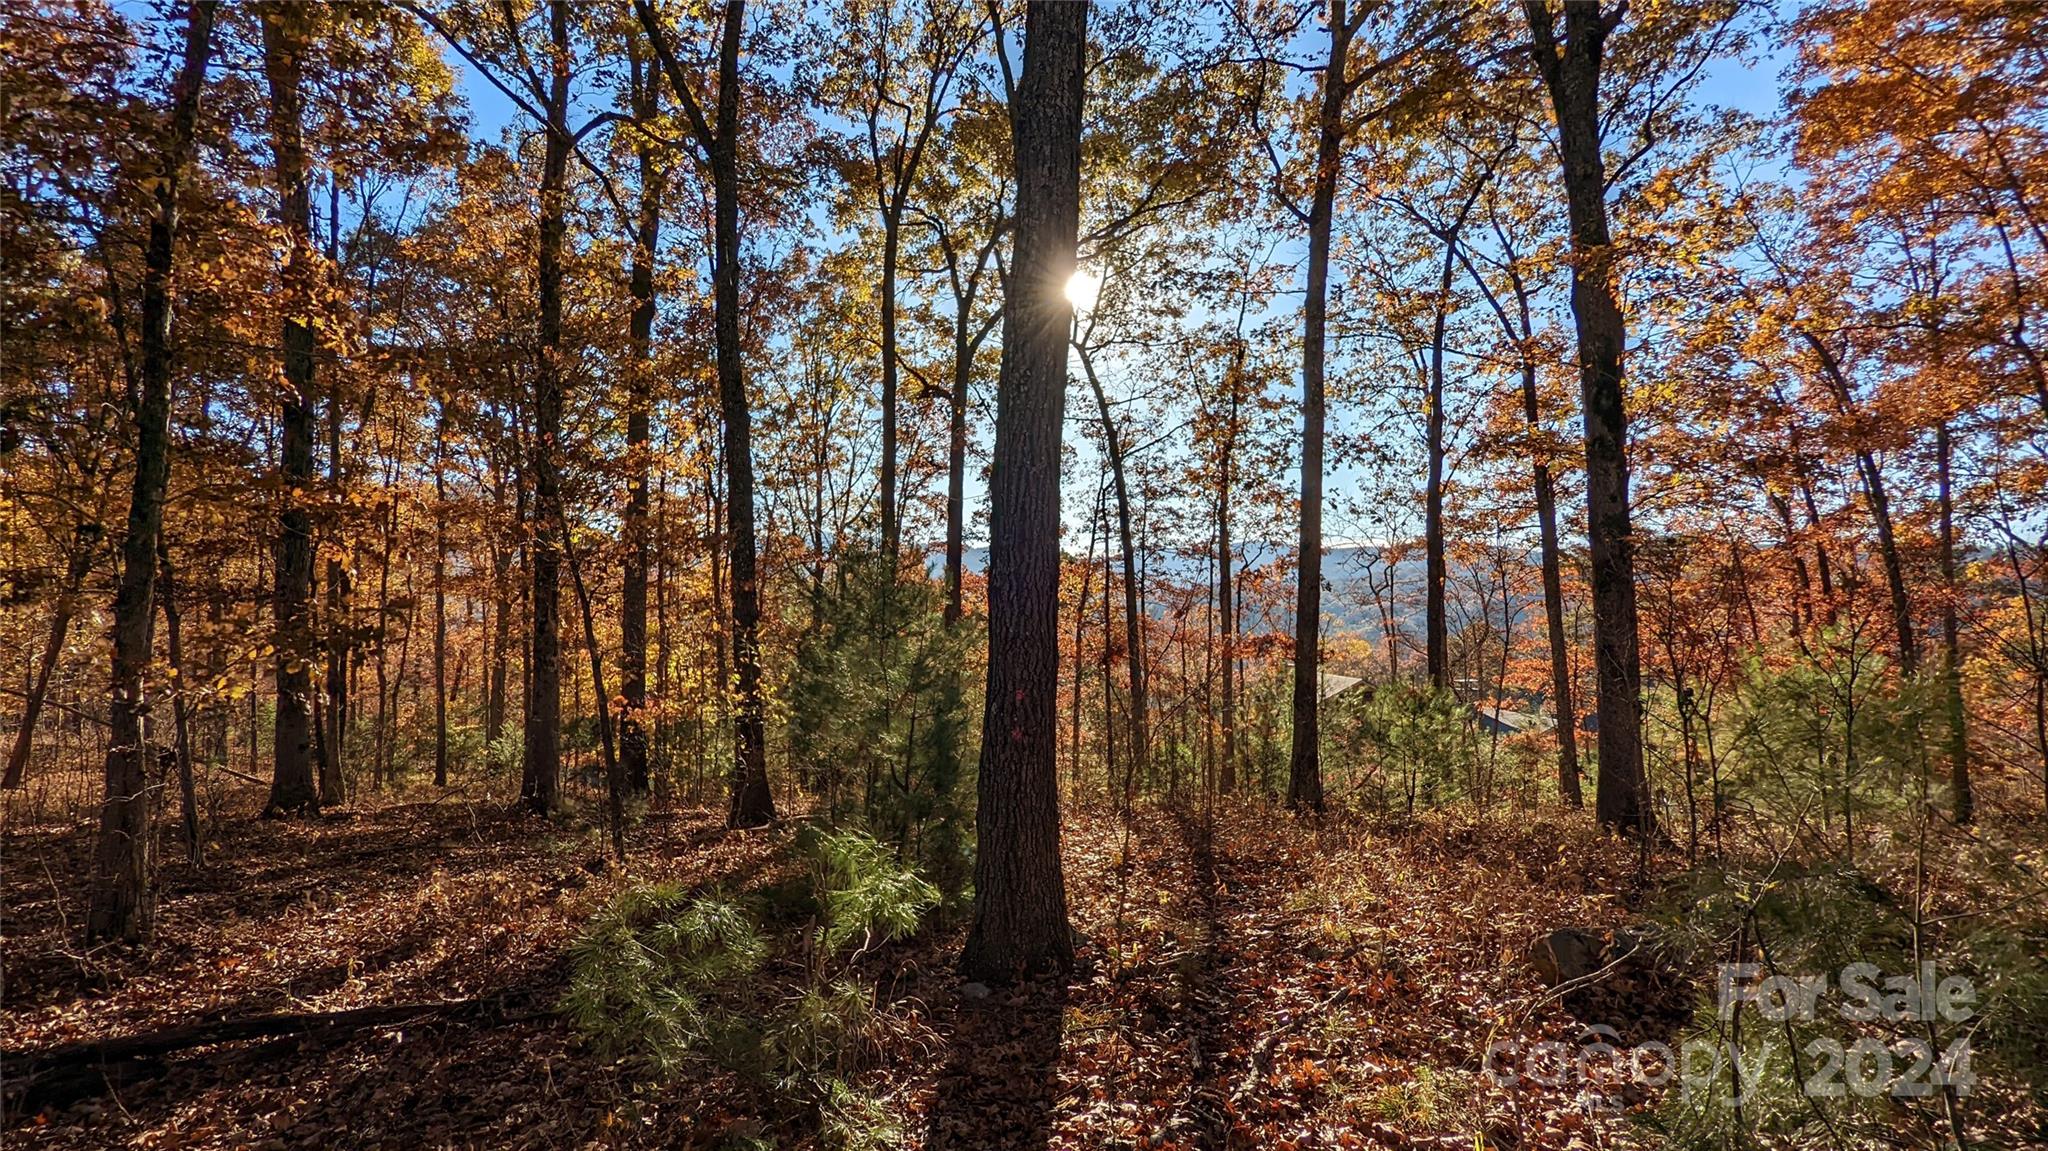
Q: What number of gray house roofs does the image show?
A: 2